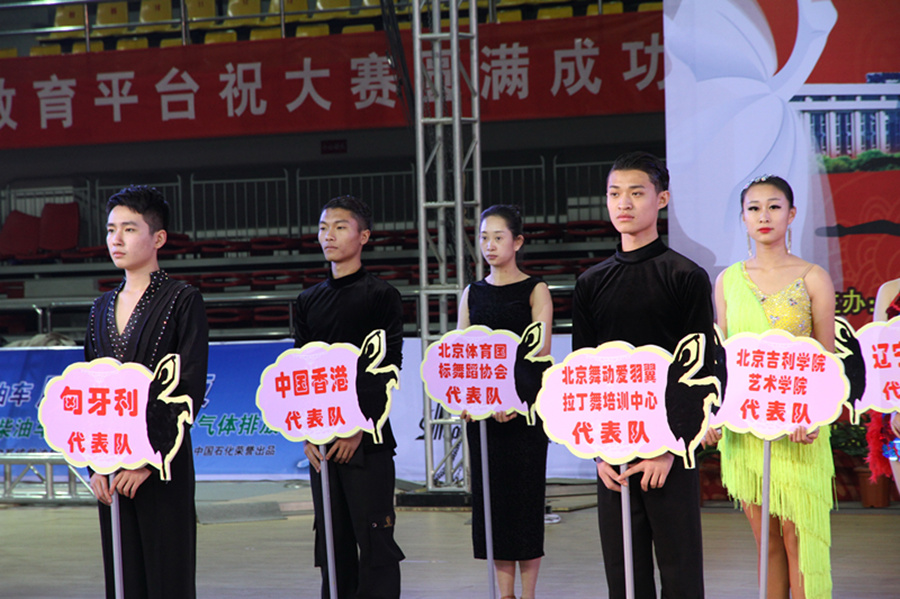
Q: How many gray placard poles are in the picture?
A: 5